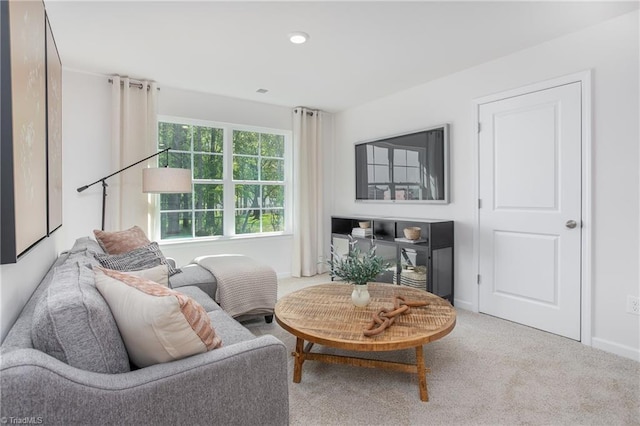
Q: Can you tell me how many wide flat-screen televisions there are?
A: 1